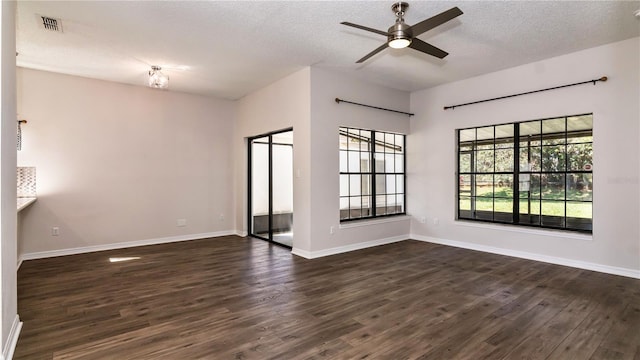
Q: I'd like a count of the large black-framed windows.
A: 2